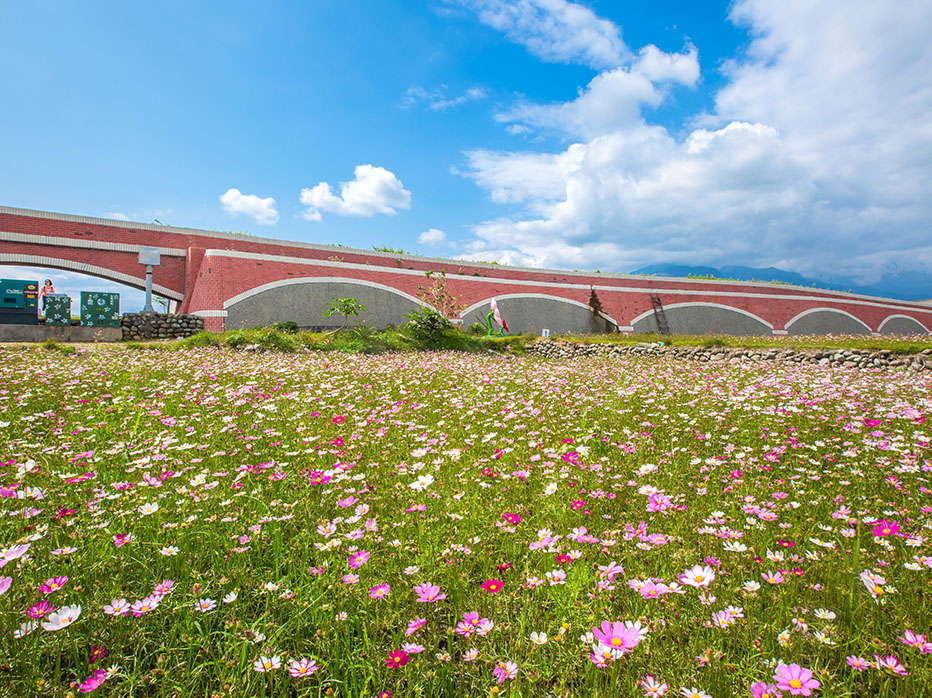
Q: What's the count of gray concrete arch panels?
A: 5